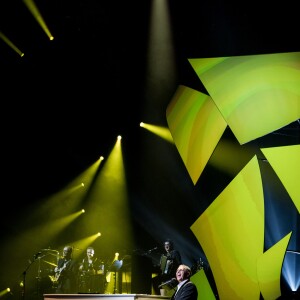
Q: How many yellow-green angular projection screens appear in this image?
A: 6